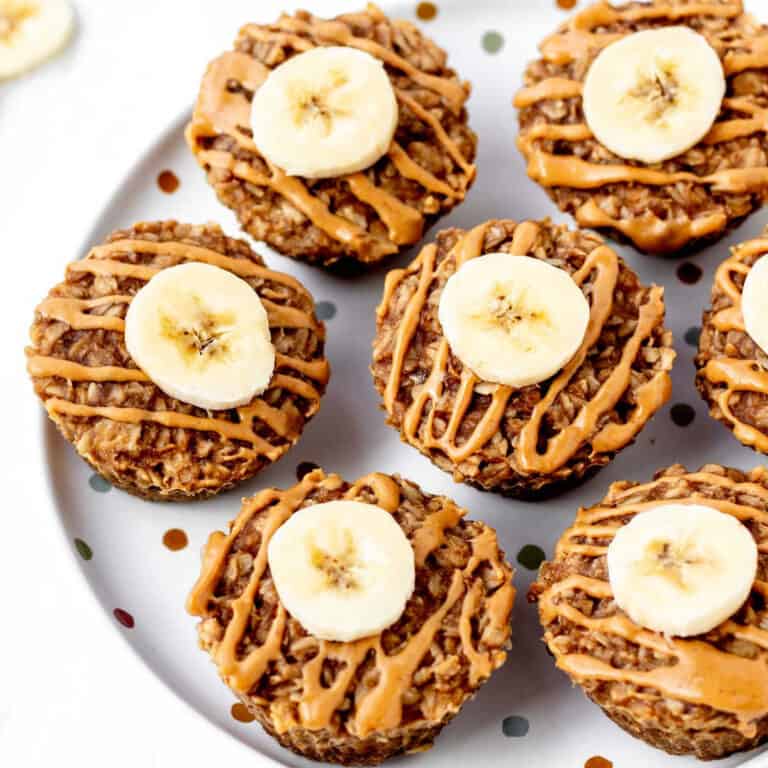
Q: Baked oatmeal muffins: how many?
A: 7